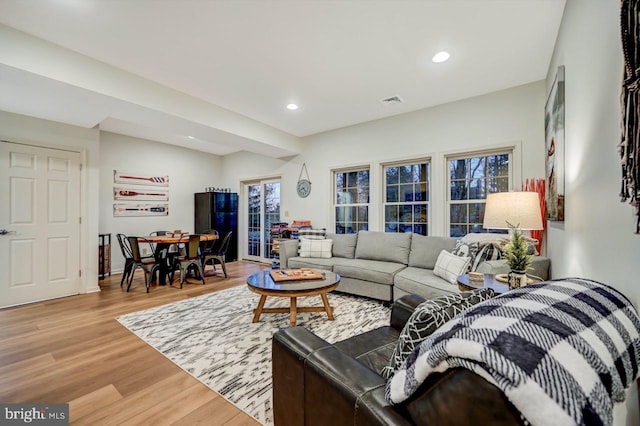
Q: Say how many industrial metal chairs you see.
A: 6